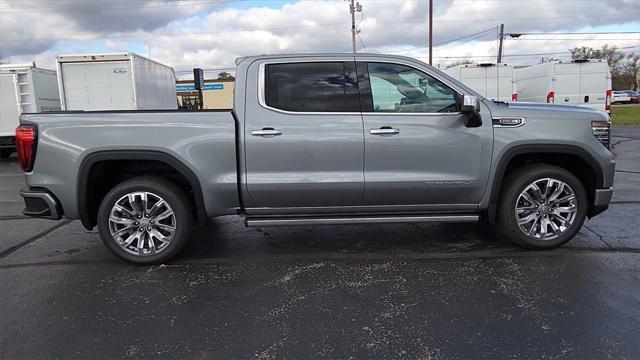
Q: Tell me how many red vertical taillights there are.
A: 4